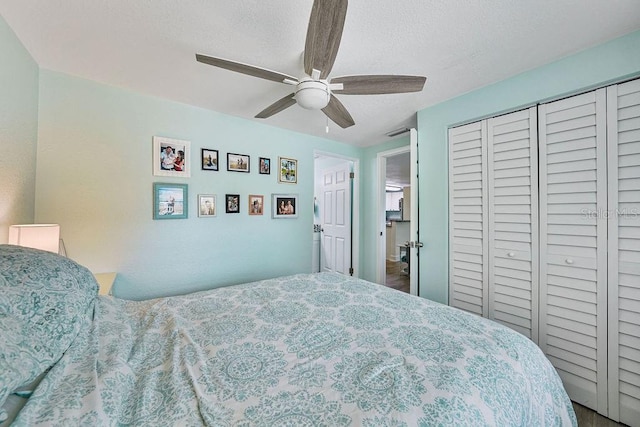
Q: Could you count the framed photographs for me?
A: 10